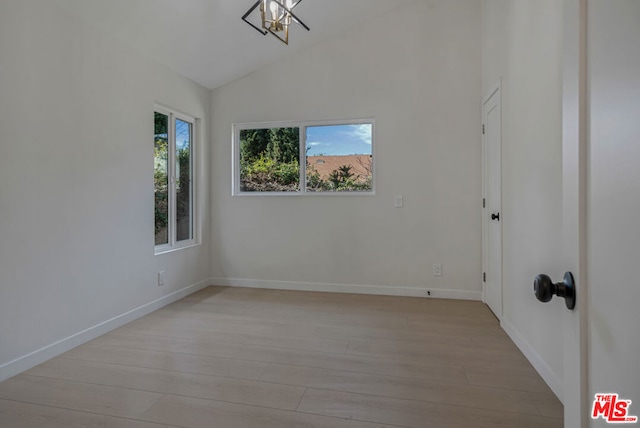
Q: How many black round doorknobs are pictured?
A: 2